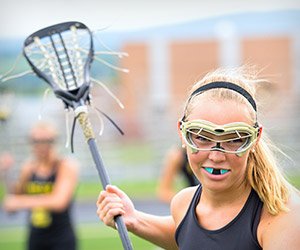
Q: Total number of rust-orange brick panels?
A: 3